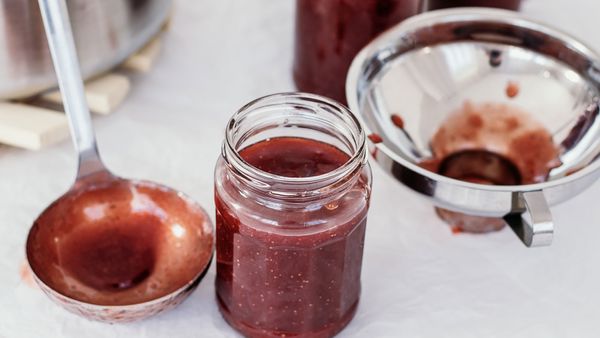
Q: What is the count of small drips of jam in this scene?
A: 3